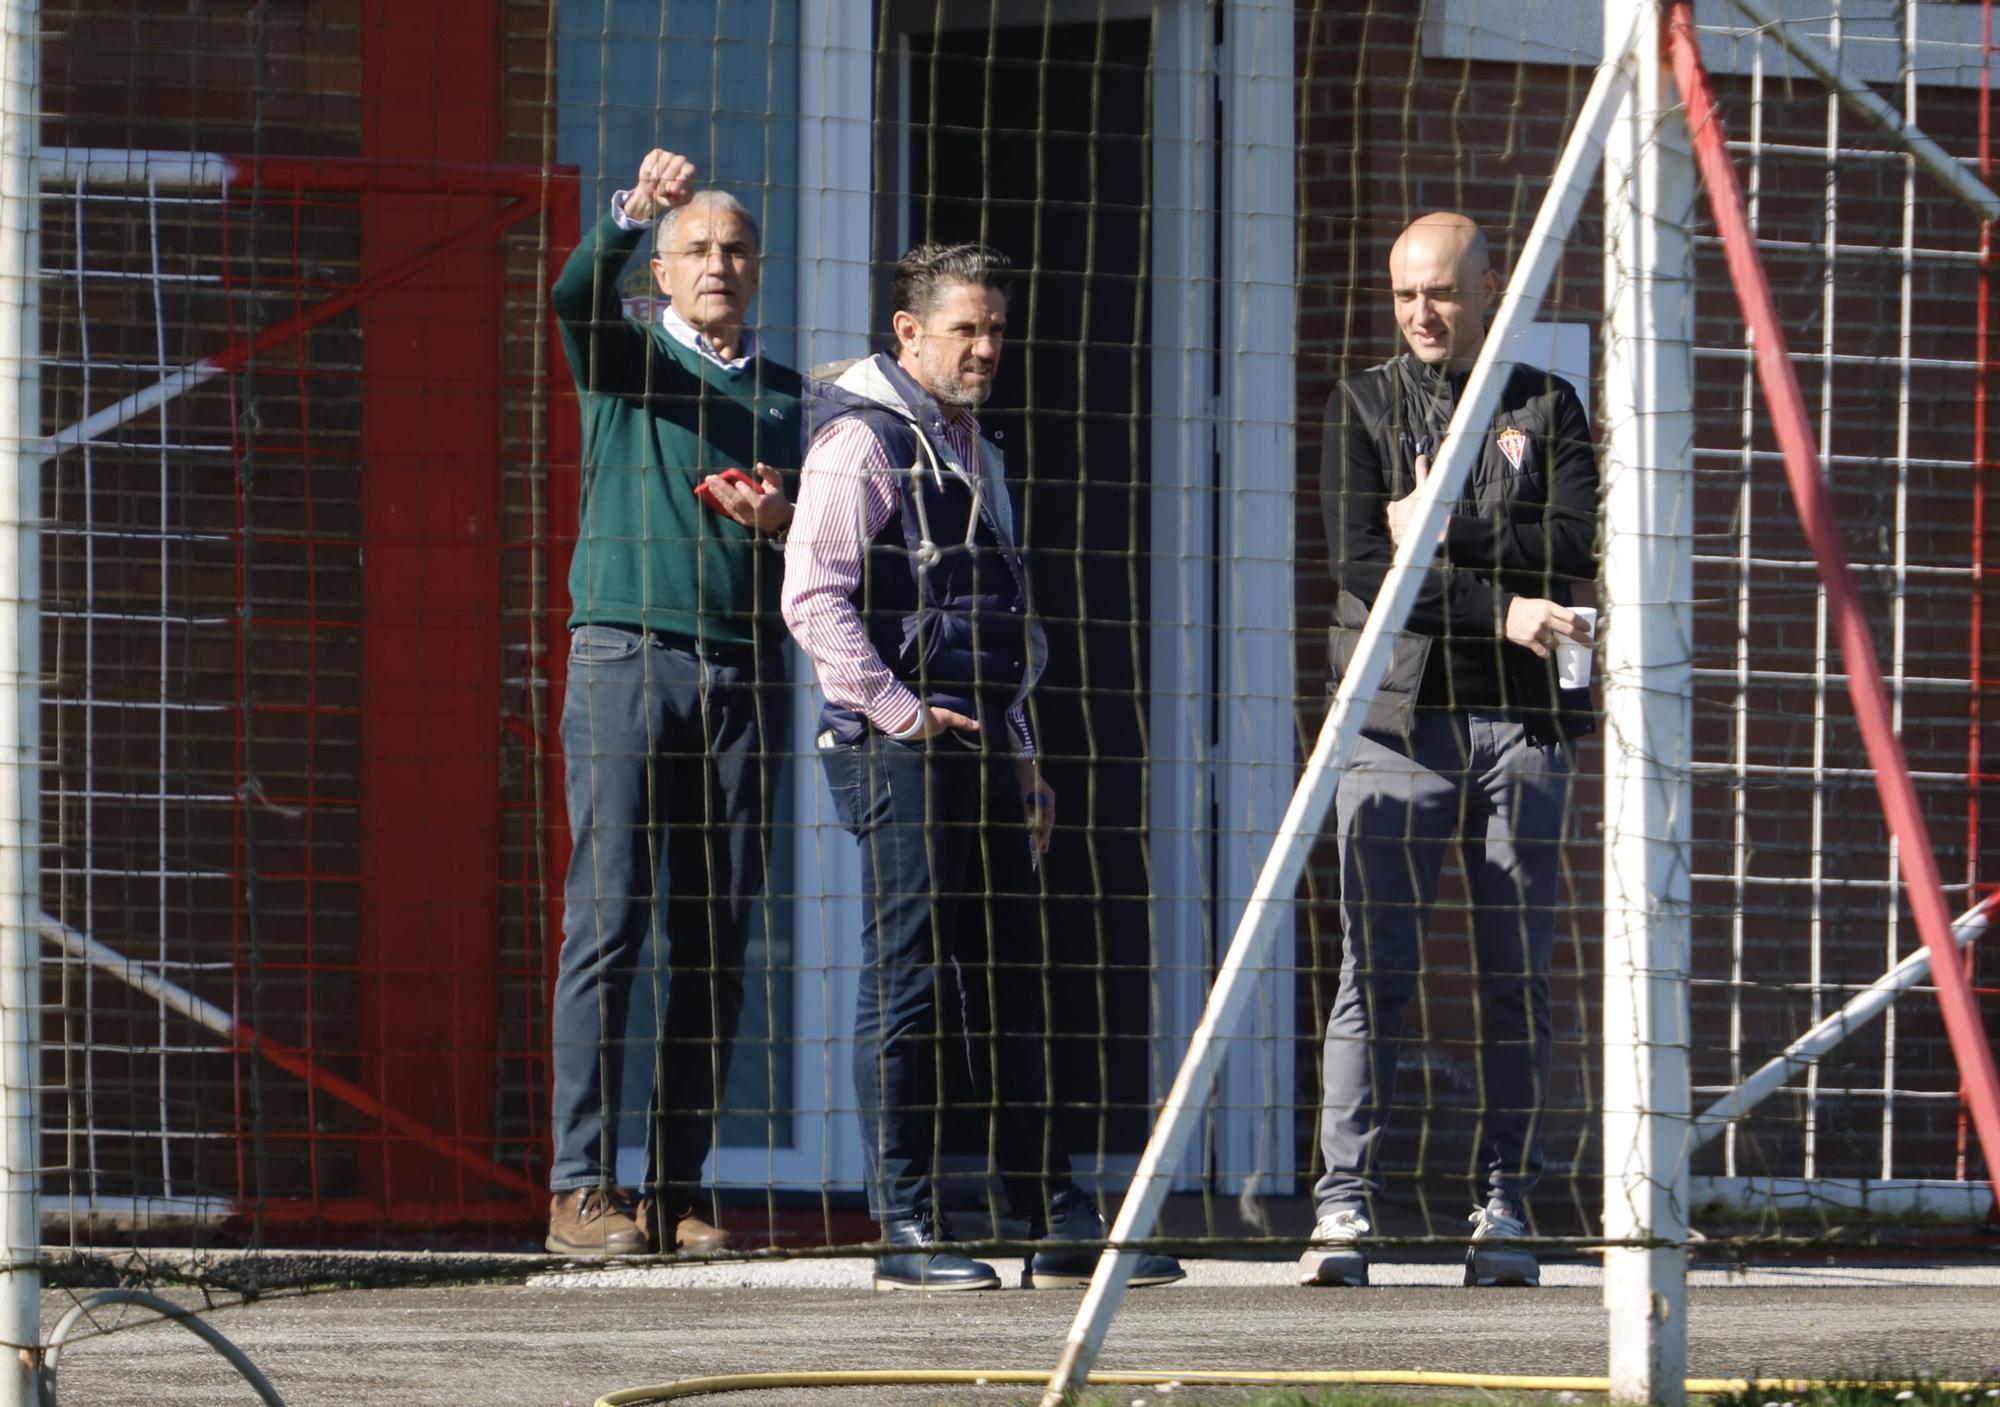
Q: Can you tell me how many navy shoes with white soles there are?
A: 2